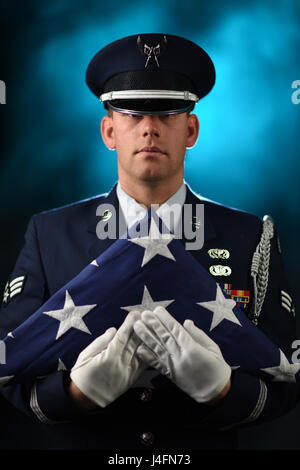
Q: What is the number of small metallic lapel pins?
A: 2